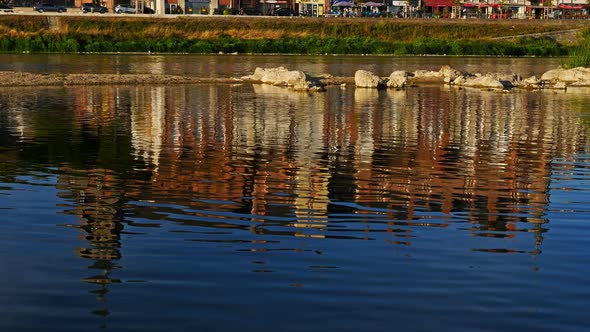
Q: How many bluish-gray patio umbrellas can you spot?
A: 2